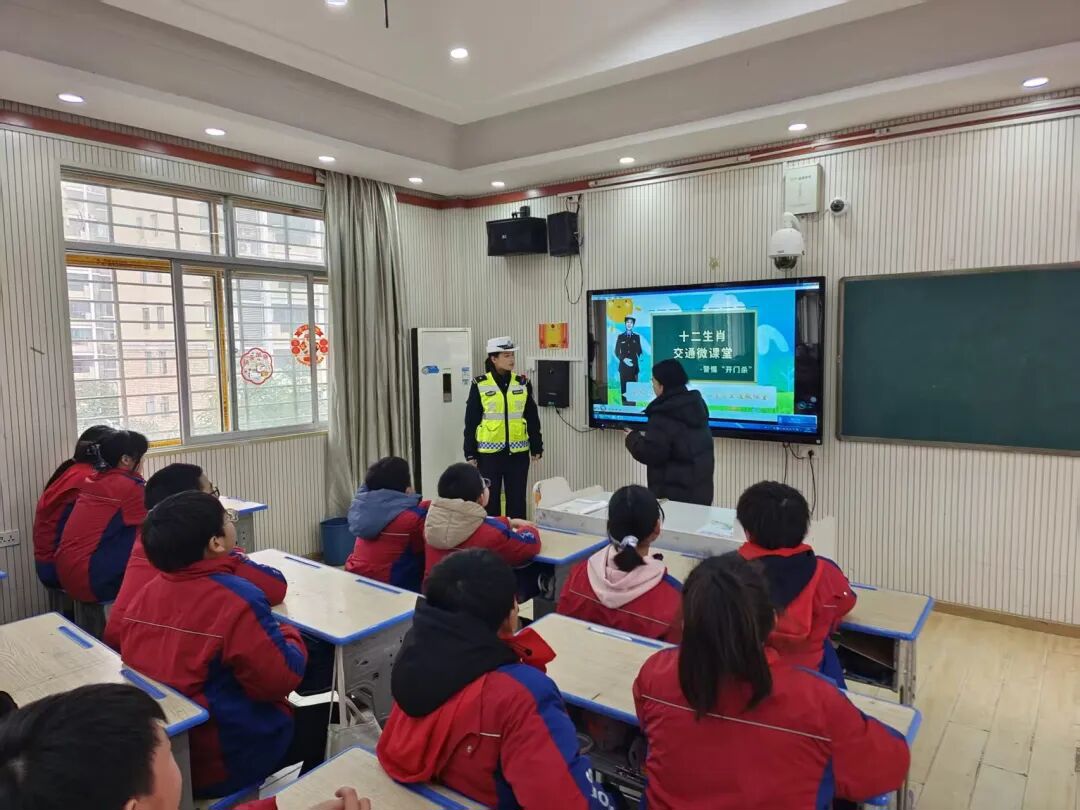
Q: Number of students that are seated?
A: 11